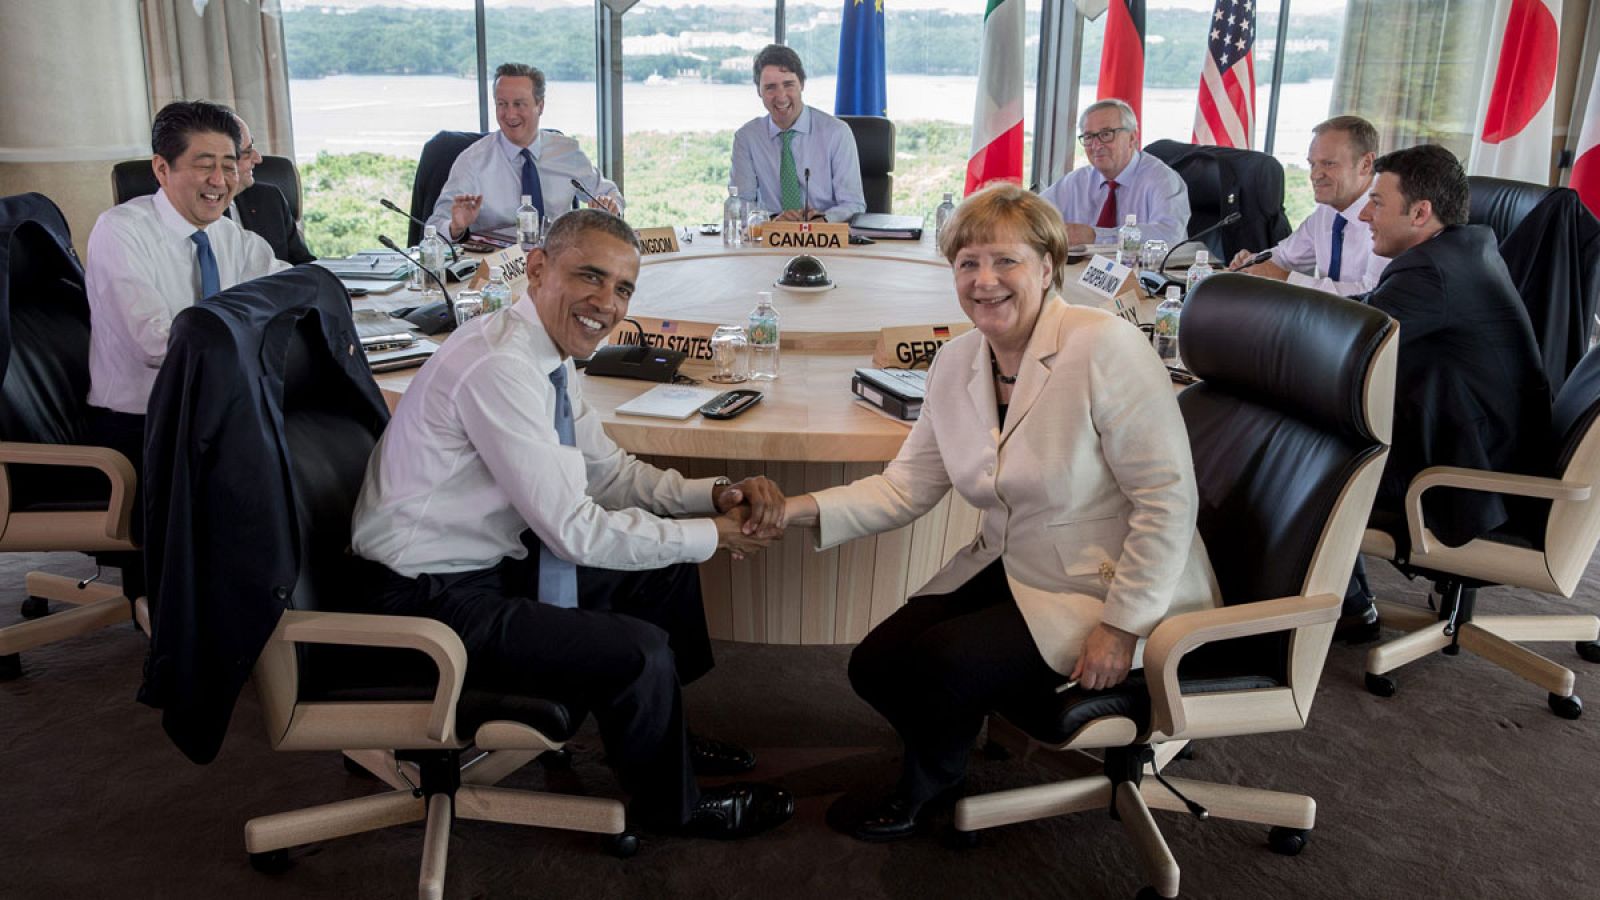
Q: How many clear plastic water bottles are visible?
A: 9